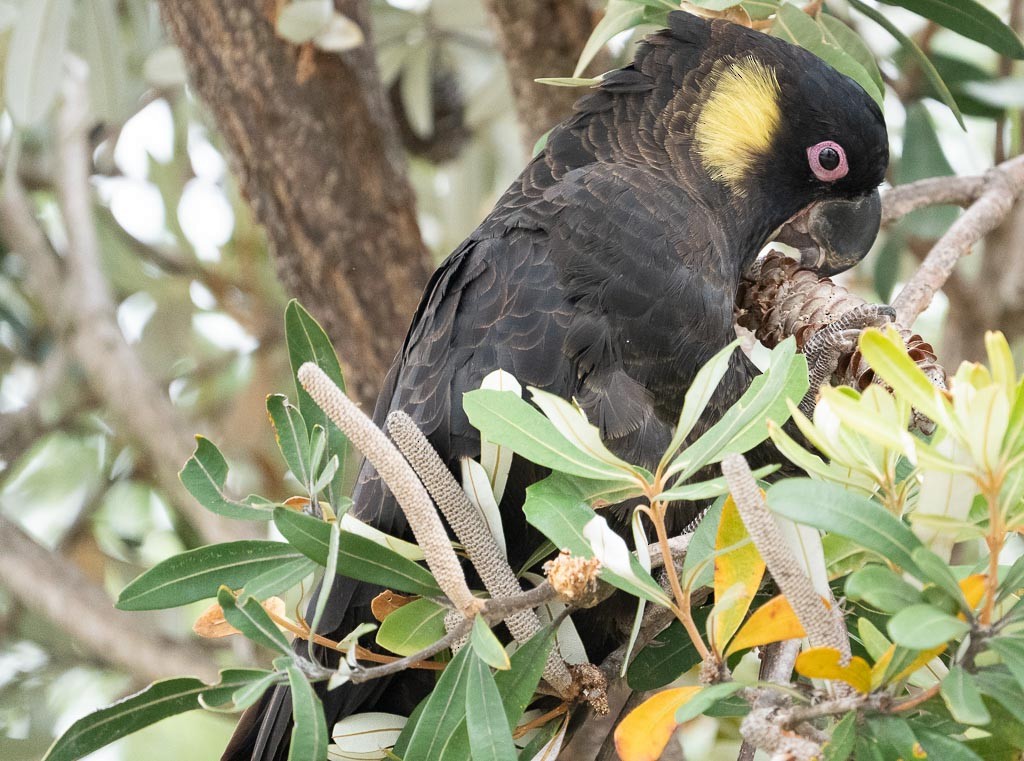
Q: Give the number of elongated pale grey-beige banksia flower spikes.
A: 3